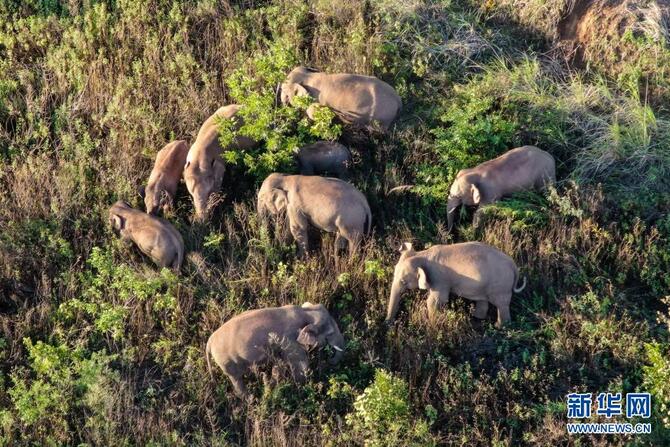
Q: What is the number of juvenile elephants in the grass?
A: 3